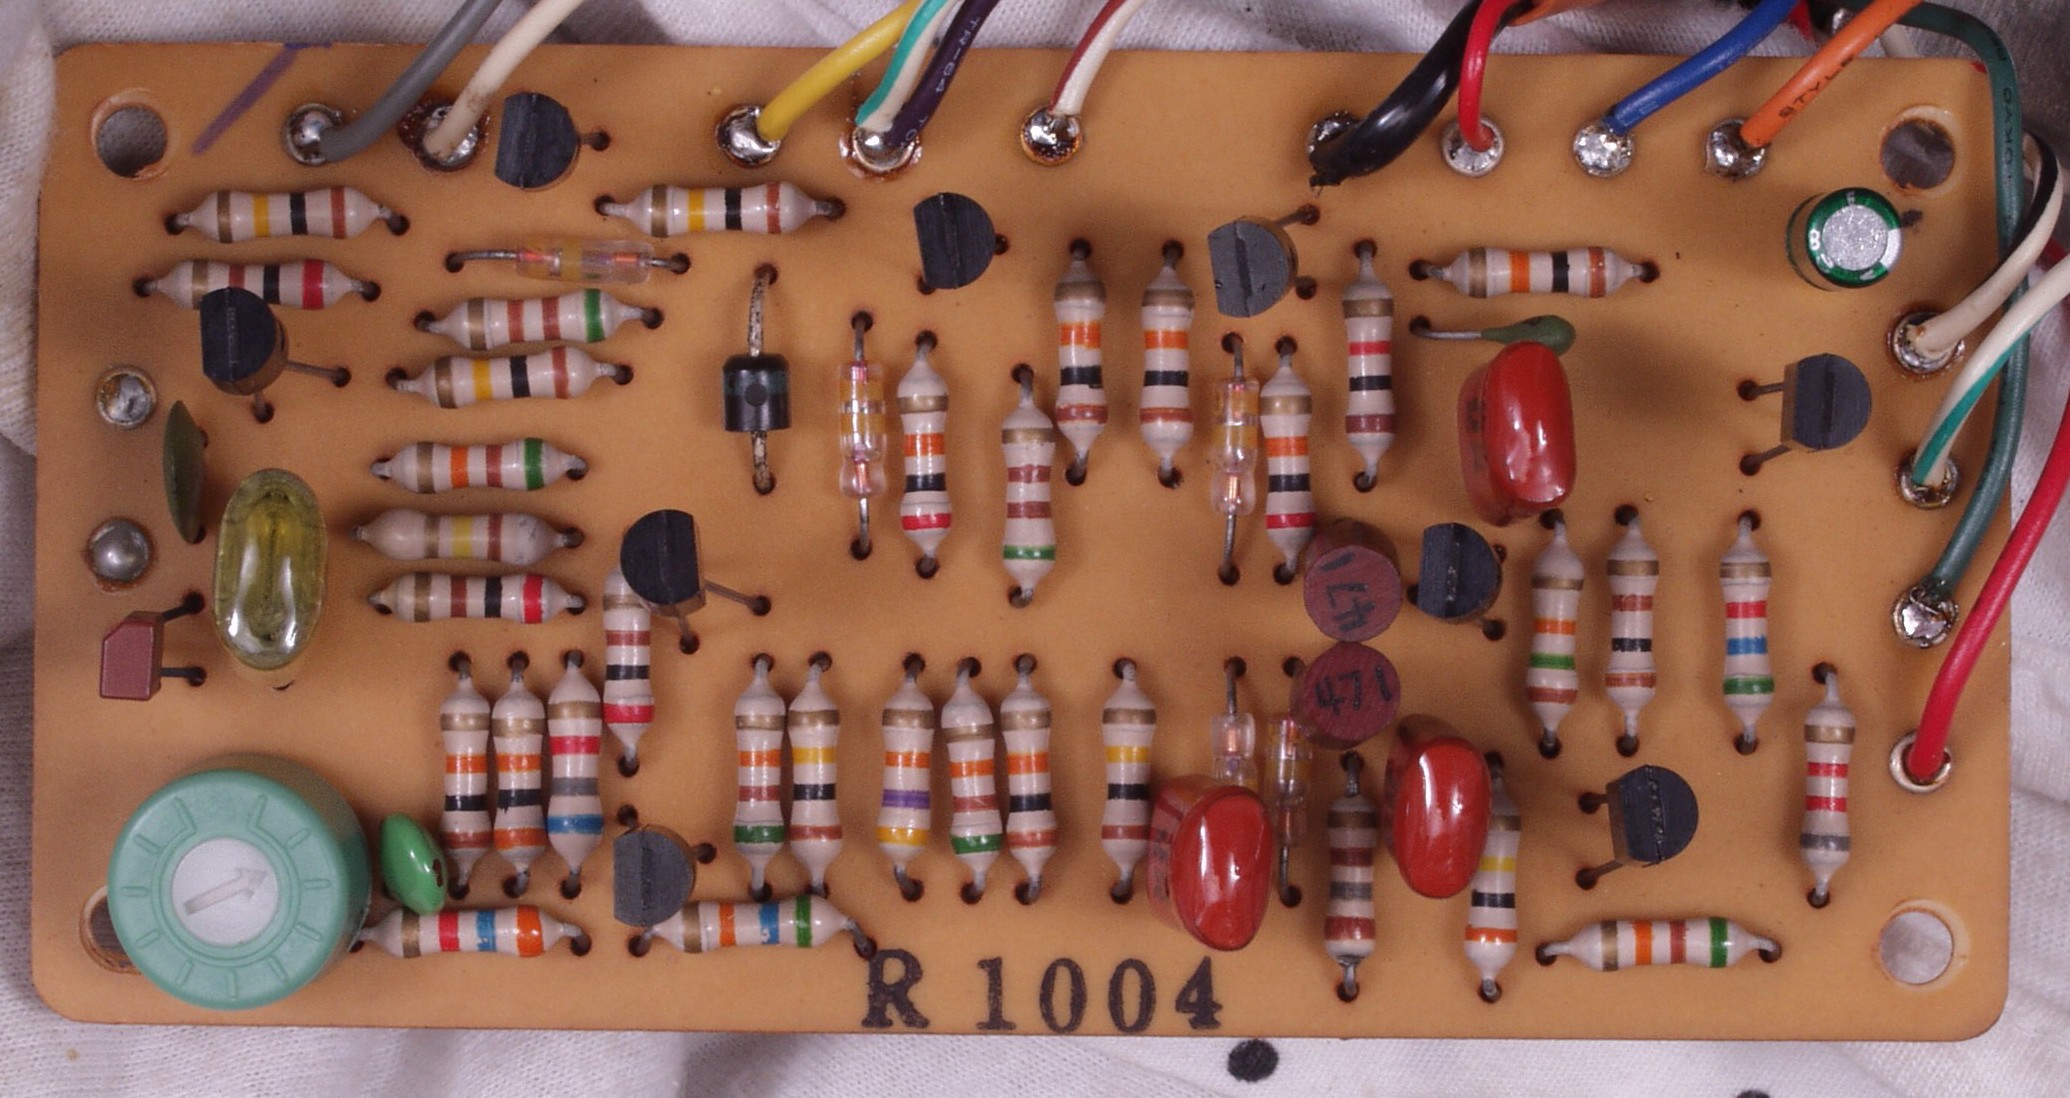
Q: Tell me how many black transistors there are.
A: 9